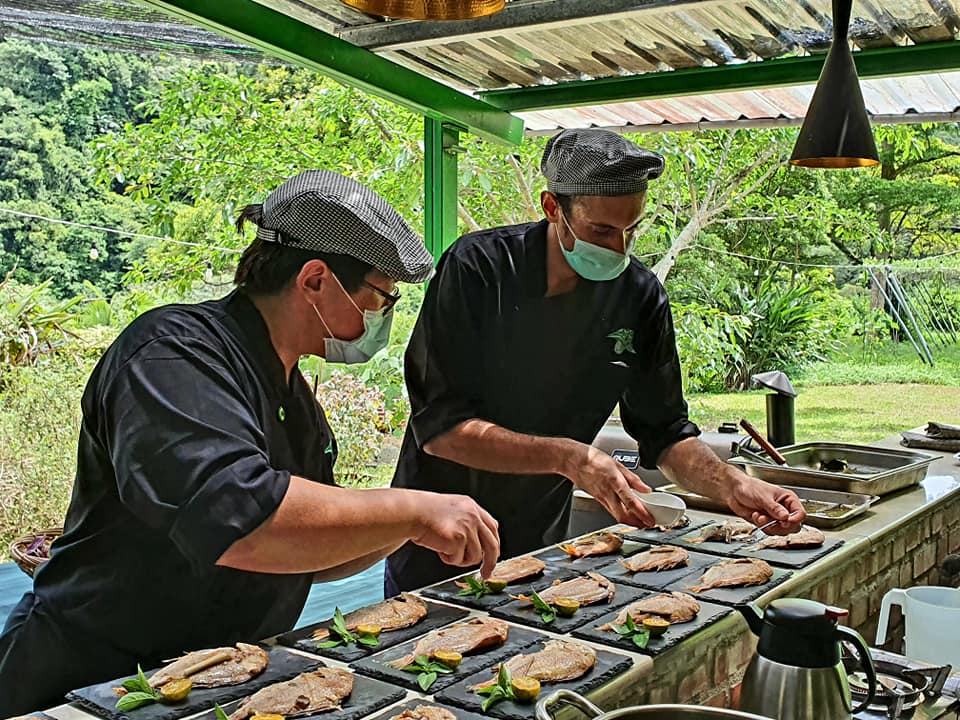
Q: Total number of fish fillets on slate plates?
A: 15